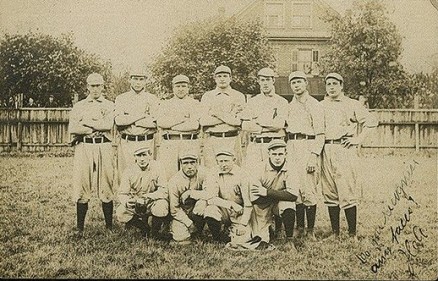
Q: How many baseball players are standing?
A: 7